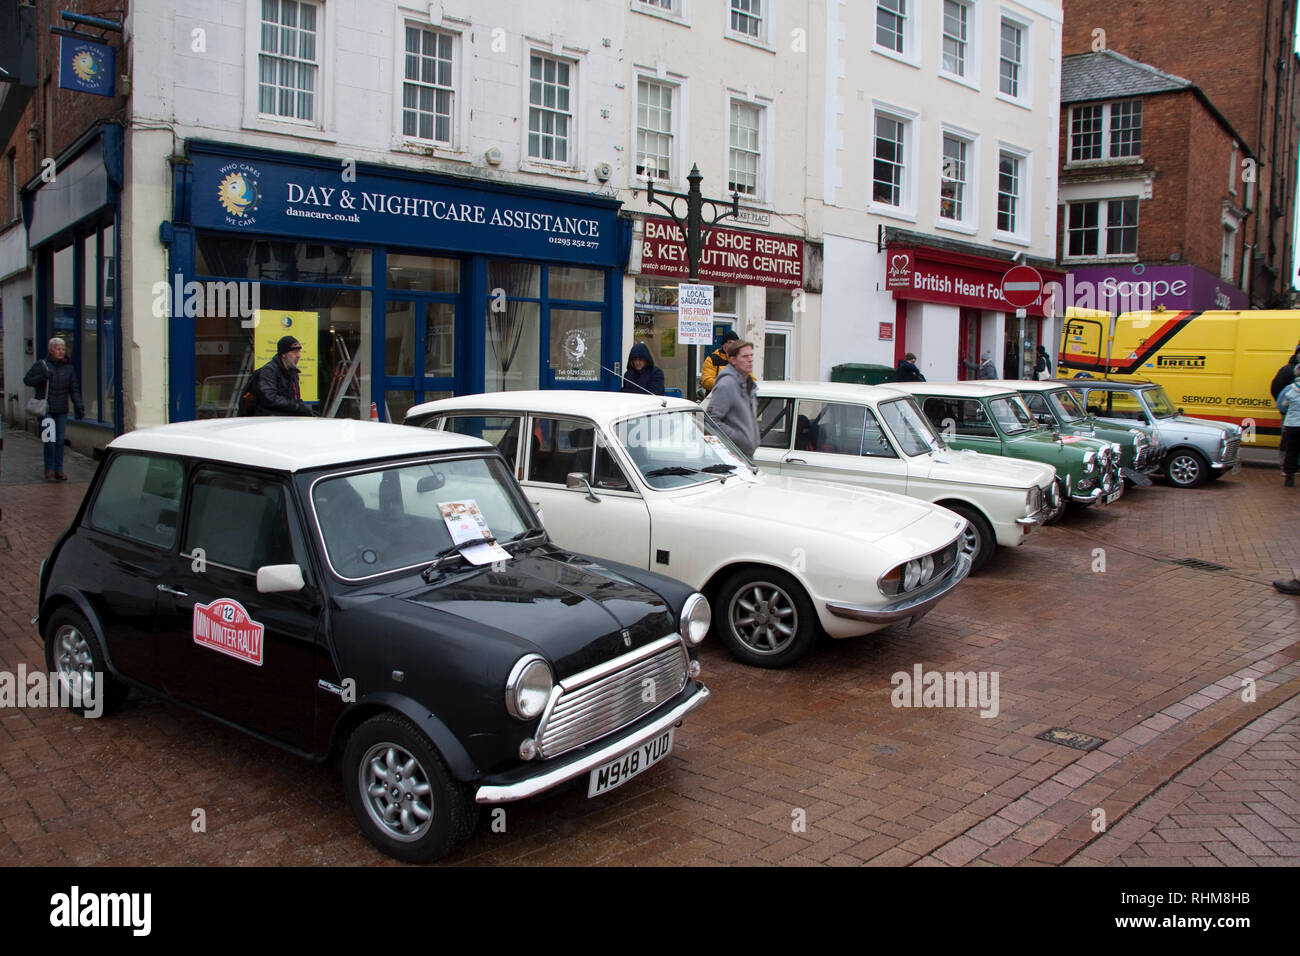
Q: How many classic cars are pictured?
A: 6